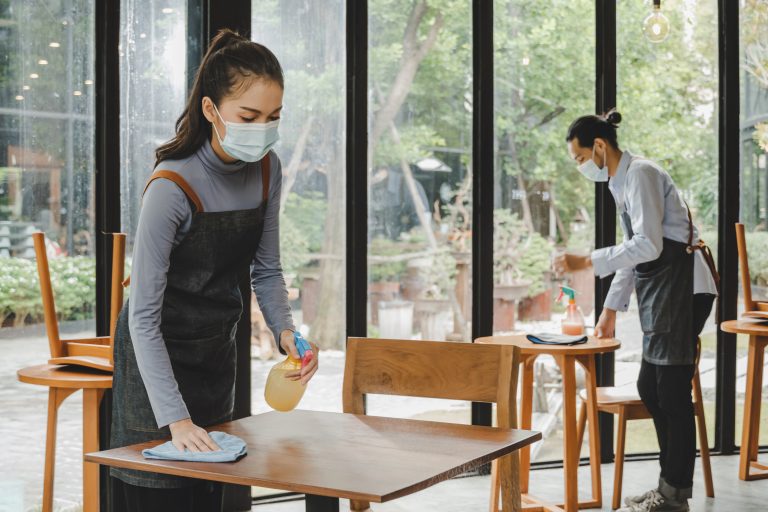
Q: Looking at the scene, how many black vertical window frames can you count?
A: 6